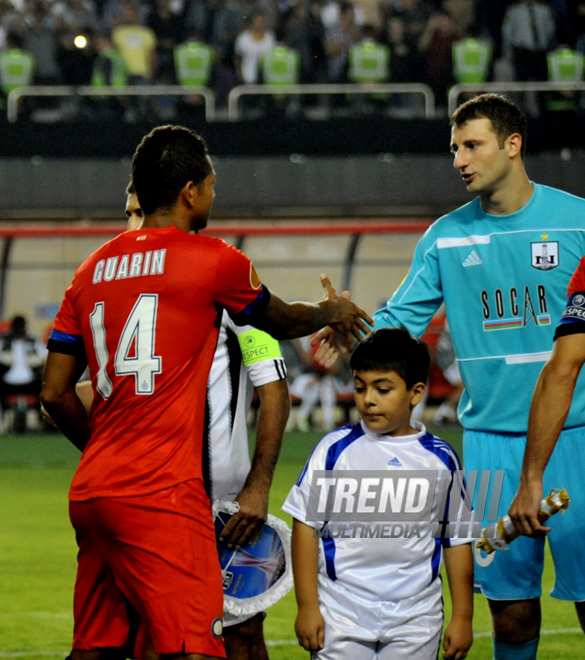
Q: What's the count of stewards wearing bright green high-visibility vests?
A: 7